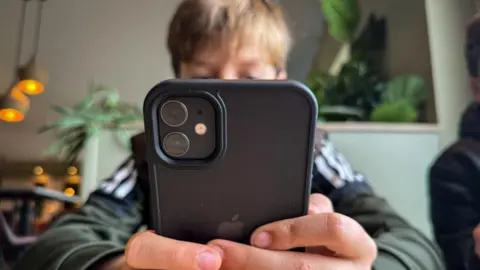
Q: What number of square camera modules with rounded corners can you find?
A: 1